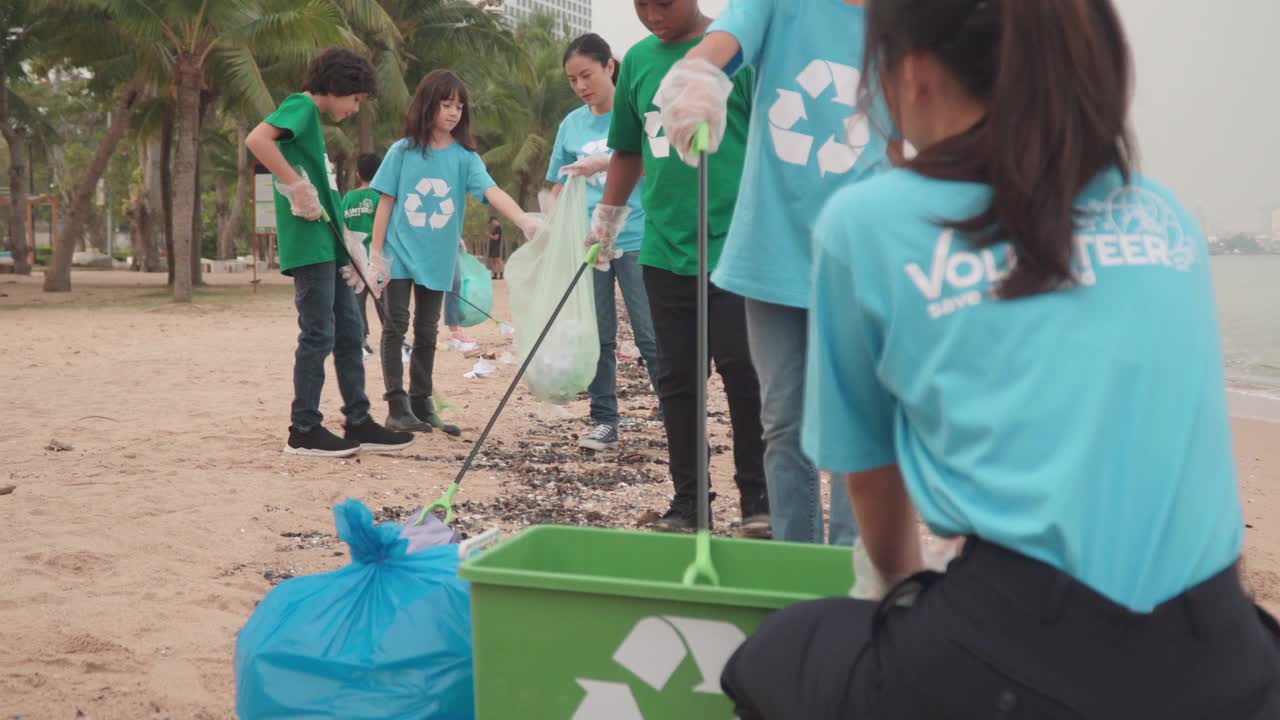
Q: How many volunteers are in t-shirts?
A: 7